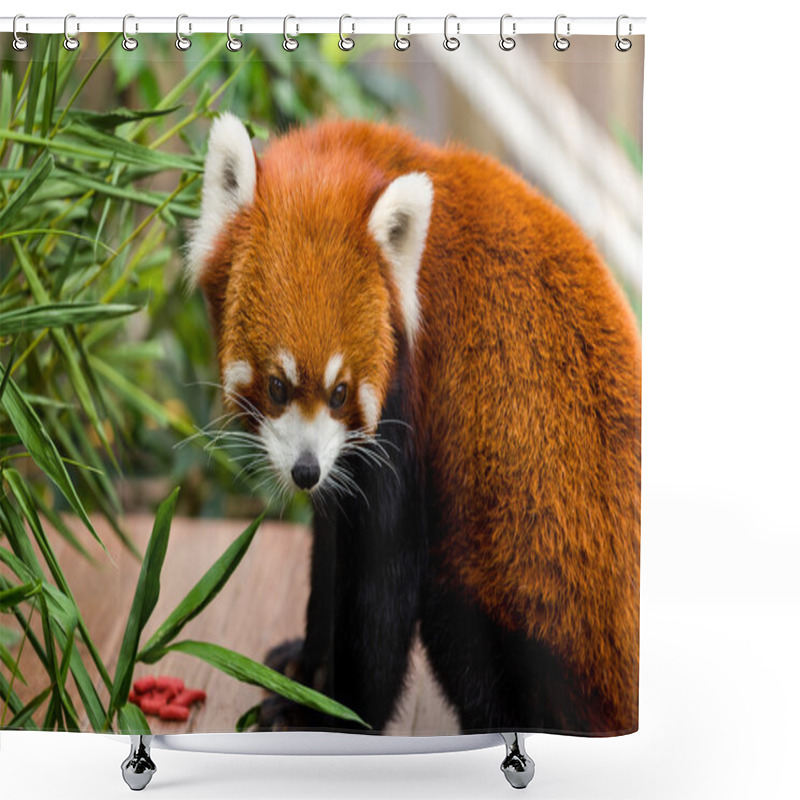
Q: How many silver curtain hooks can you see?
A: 12